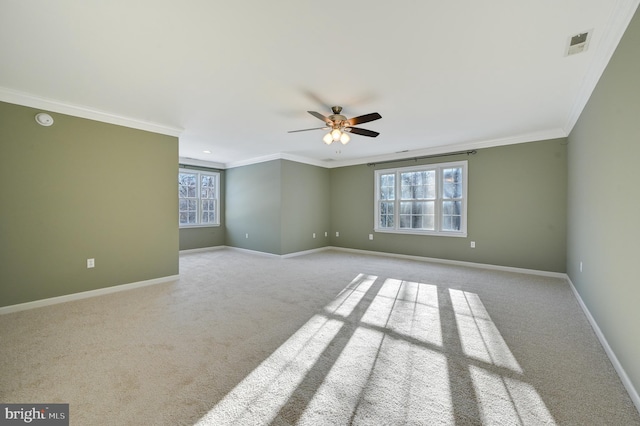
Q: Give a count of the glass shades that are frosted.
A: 3